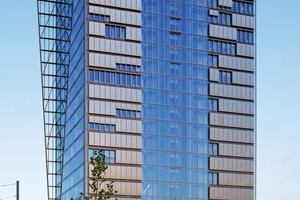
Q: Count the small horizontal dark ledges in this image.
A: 3